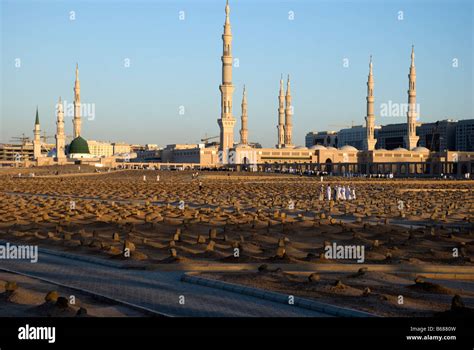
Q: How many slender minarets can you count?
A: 9